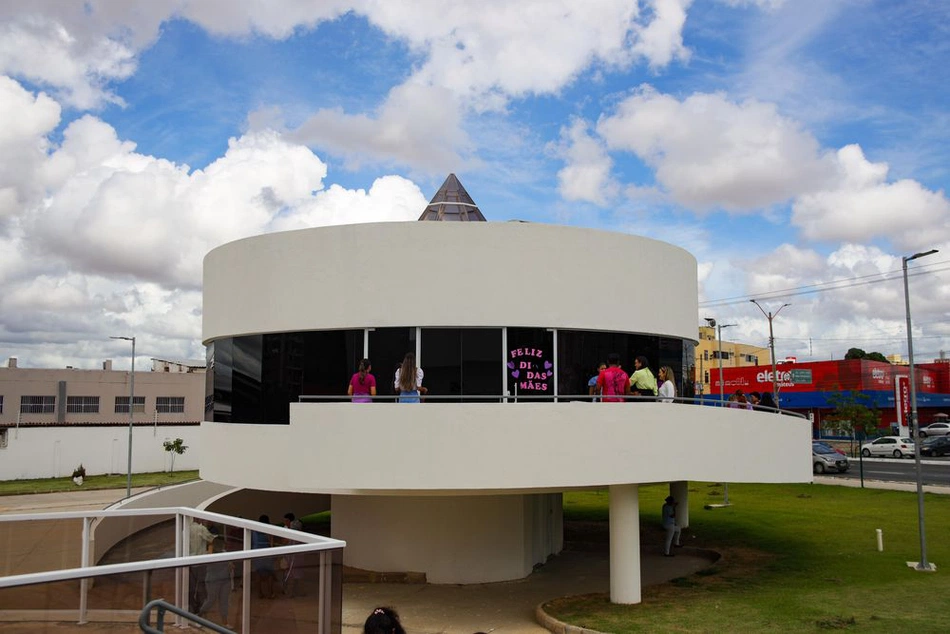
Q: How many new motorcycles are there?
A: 0